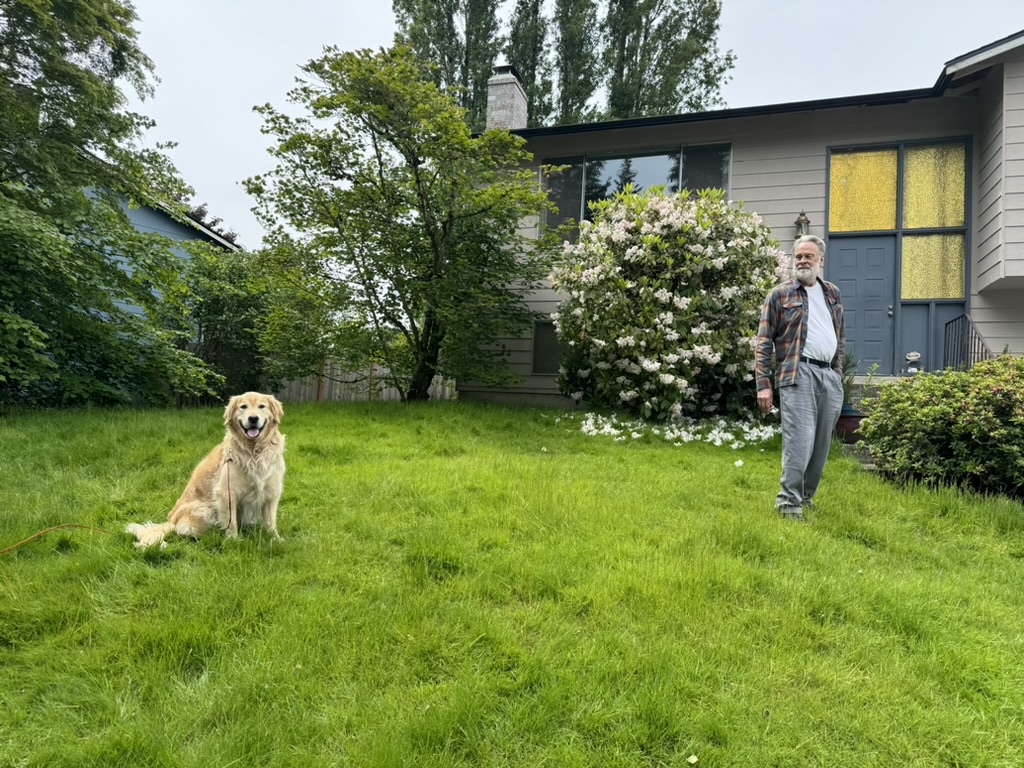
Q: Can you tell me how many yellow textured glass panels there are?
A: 3